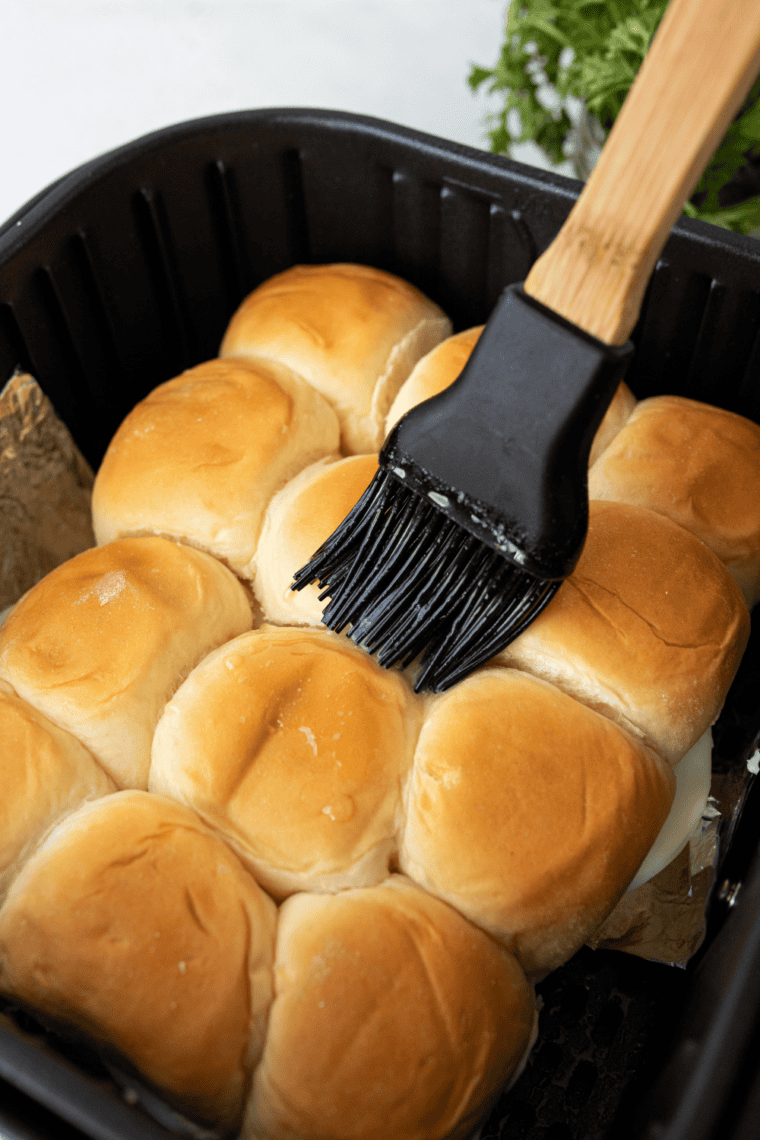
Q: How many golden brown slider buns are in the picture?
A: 12